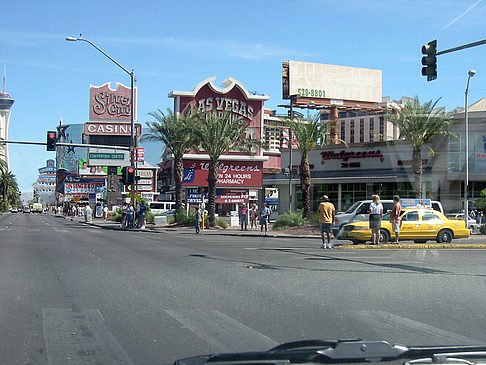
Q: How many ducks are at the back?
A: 0